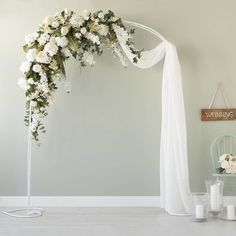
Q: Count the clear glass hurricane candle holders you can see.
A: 3